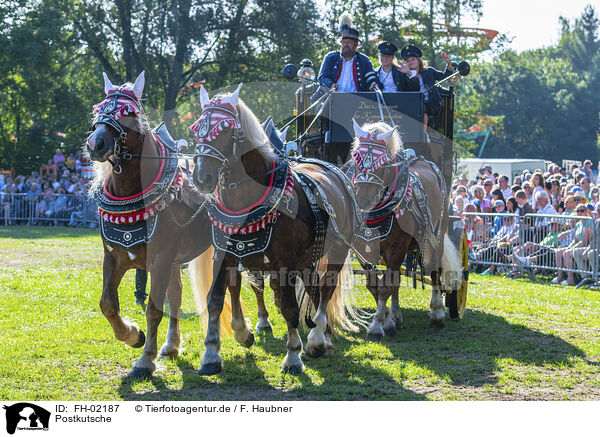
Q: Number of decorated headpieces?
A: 3